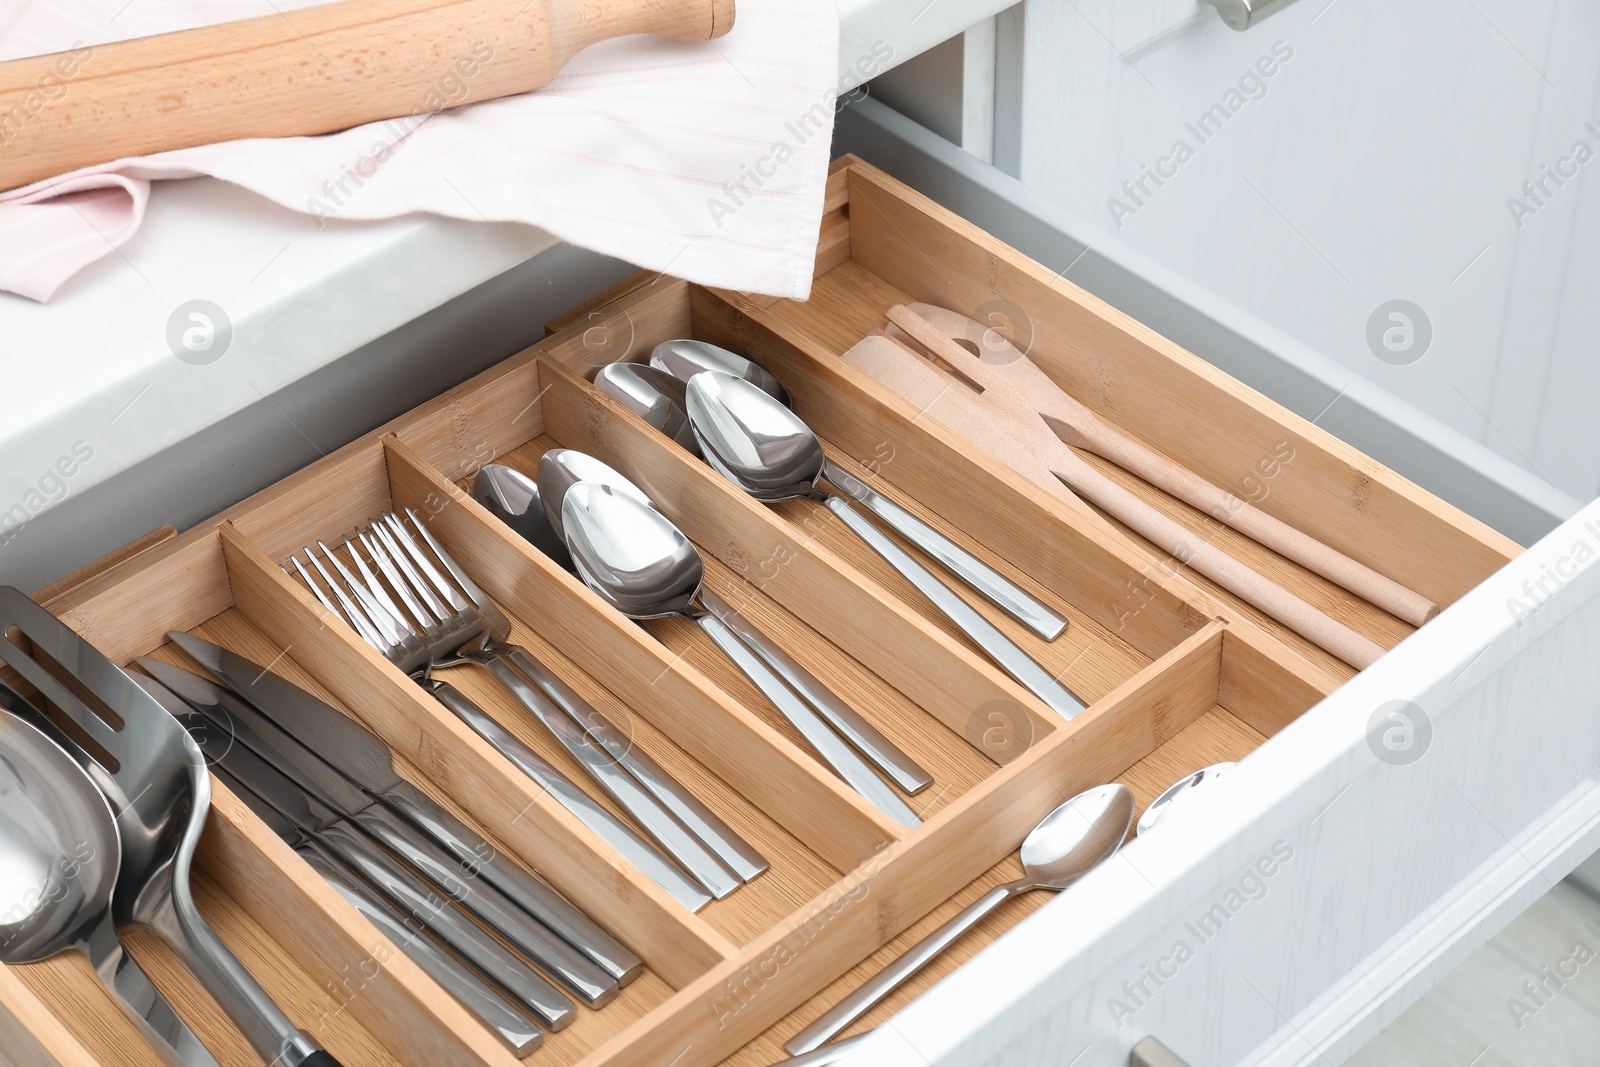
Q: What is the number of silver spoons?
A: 8